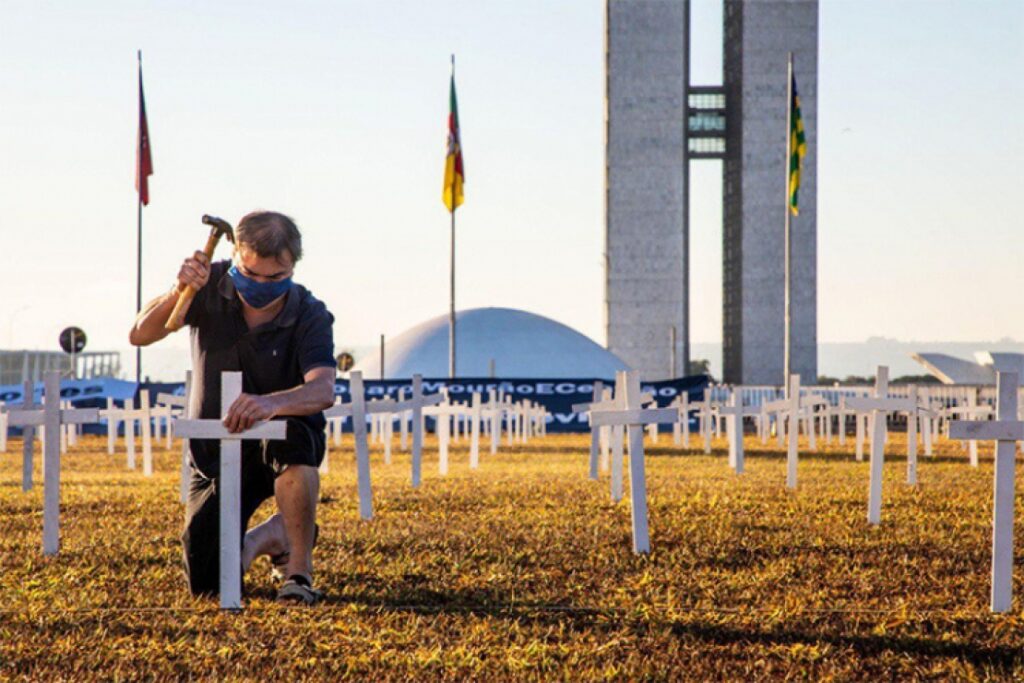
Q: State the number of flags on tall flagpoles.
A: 3